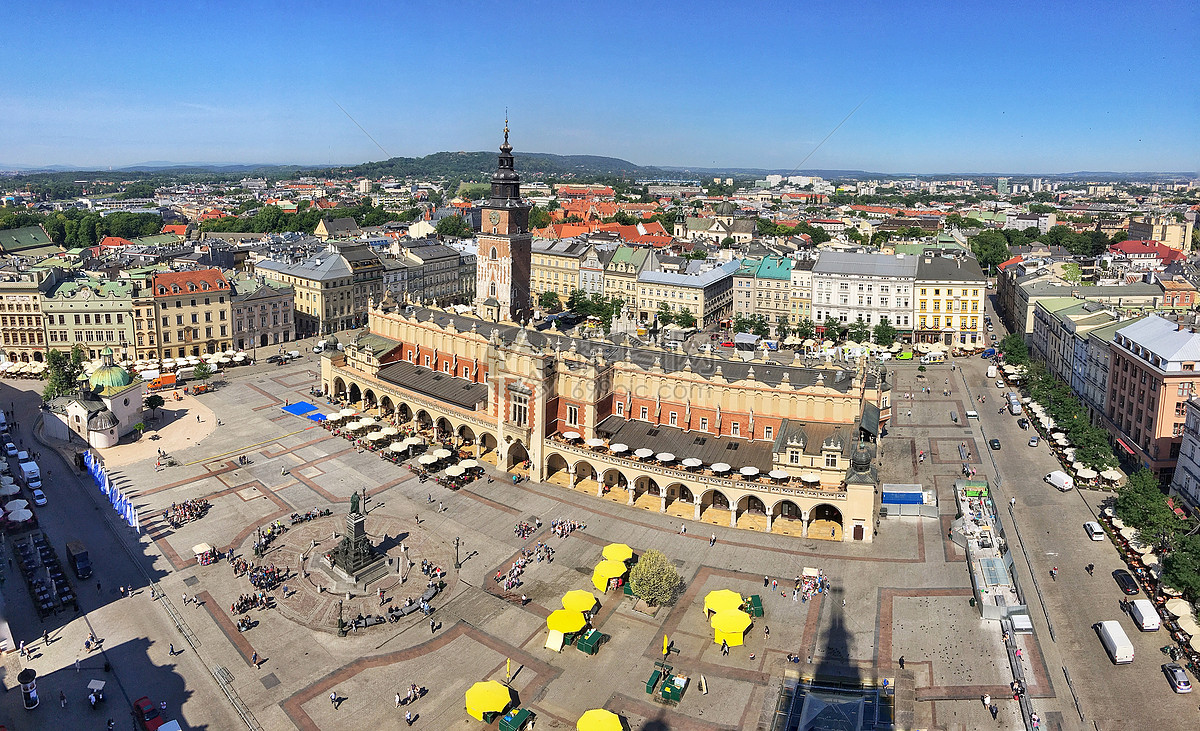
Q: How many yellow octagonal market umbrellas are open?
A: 8